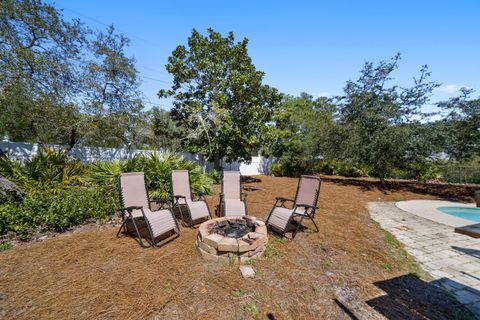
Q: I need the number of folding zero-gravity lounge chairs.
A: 4